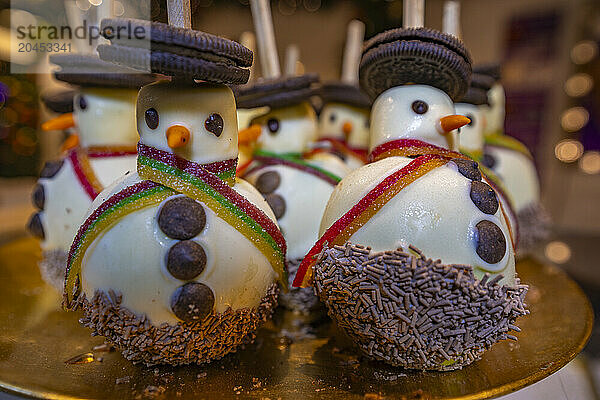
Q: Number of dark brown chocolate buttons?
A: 12